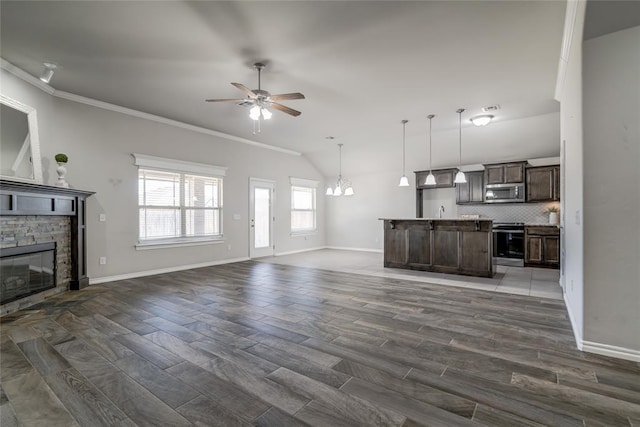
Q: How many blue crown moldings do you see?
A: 0